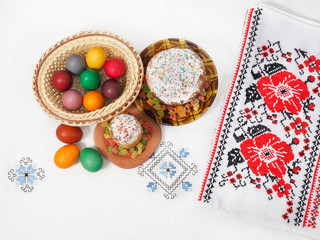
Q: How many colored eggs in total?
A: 11